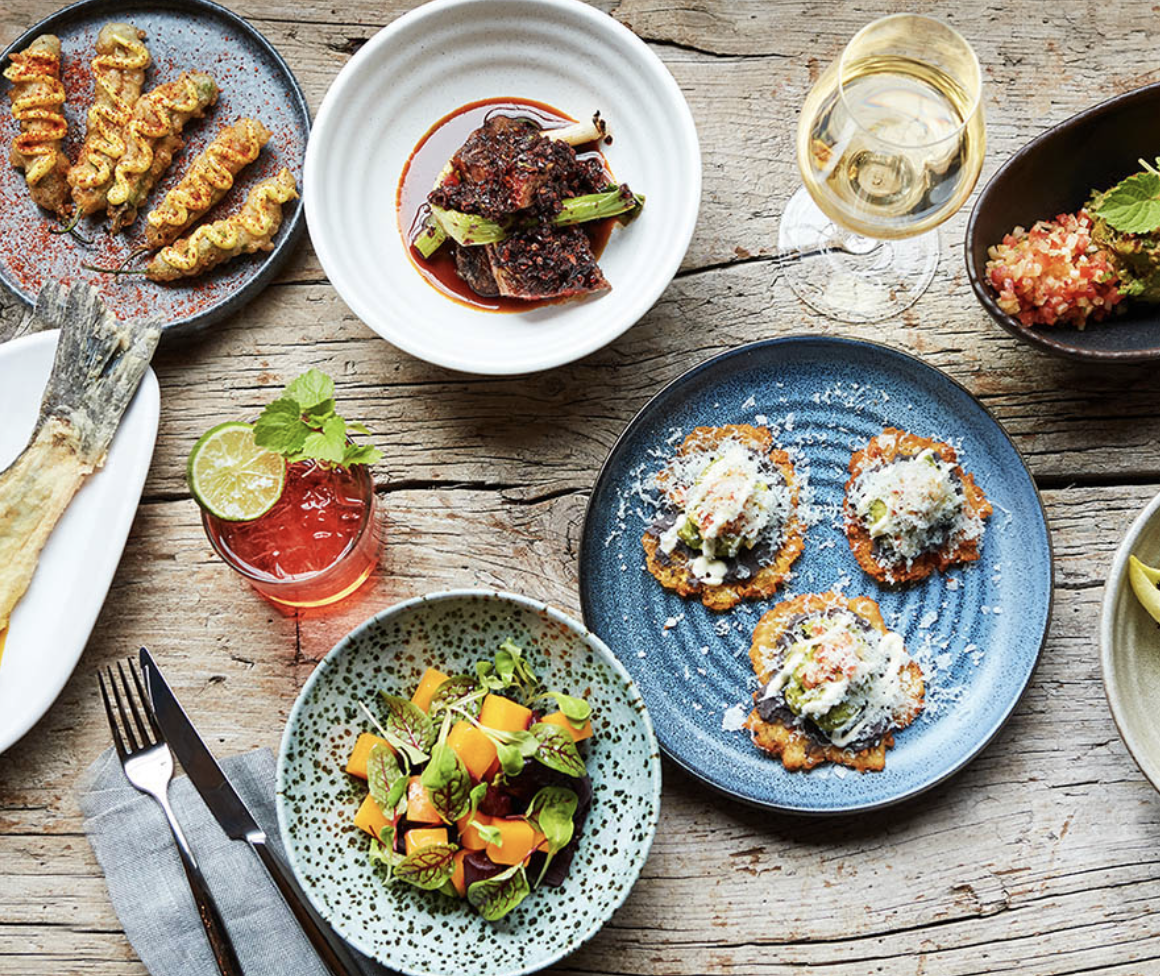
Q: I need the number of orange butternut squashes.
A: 12